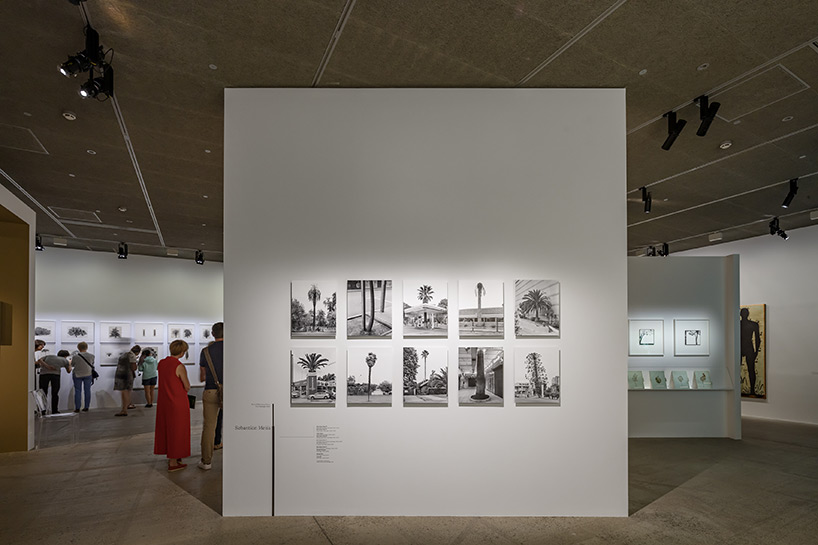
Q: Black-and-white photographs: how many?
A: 10